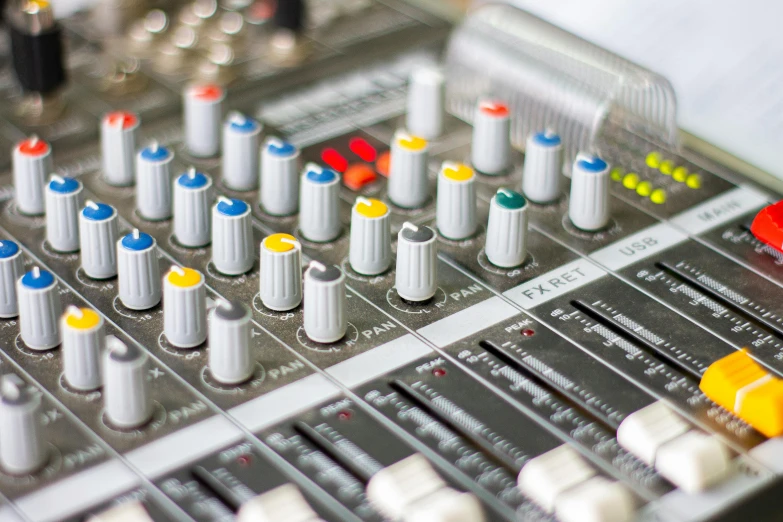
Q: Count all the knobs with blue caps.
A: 13